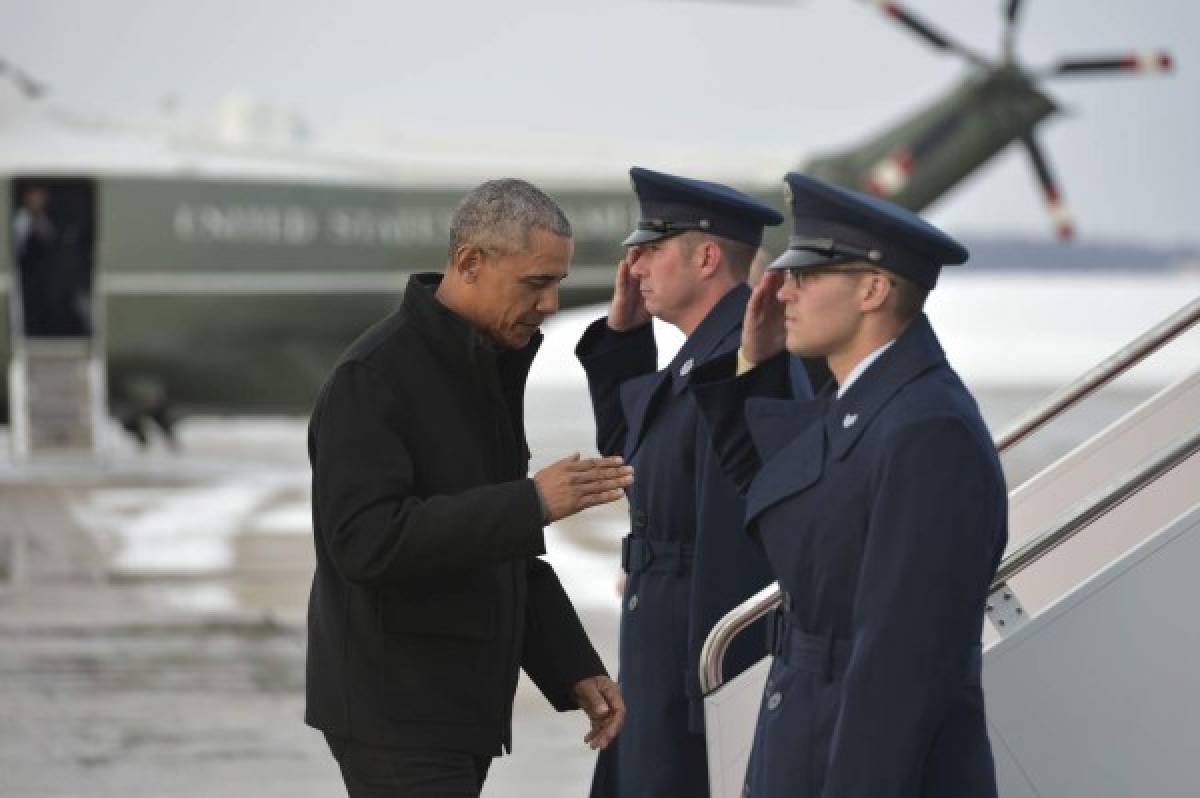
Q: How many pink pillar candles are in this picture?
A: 0